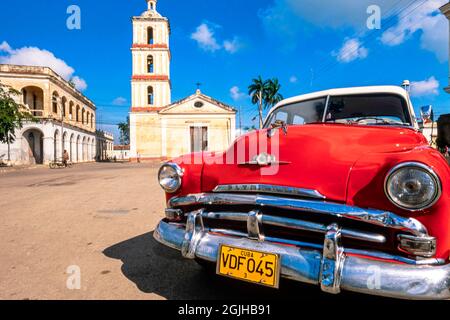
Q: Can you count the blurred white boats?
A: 0